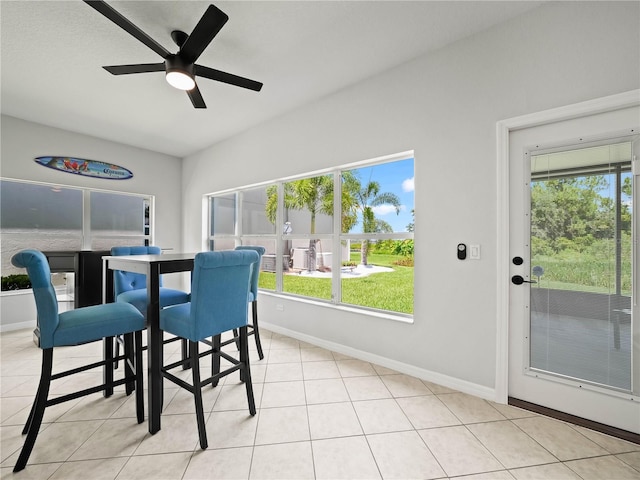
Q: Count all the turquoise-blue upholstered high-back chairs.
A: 4